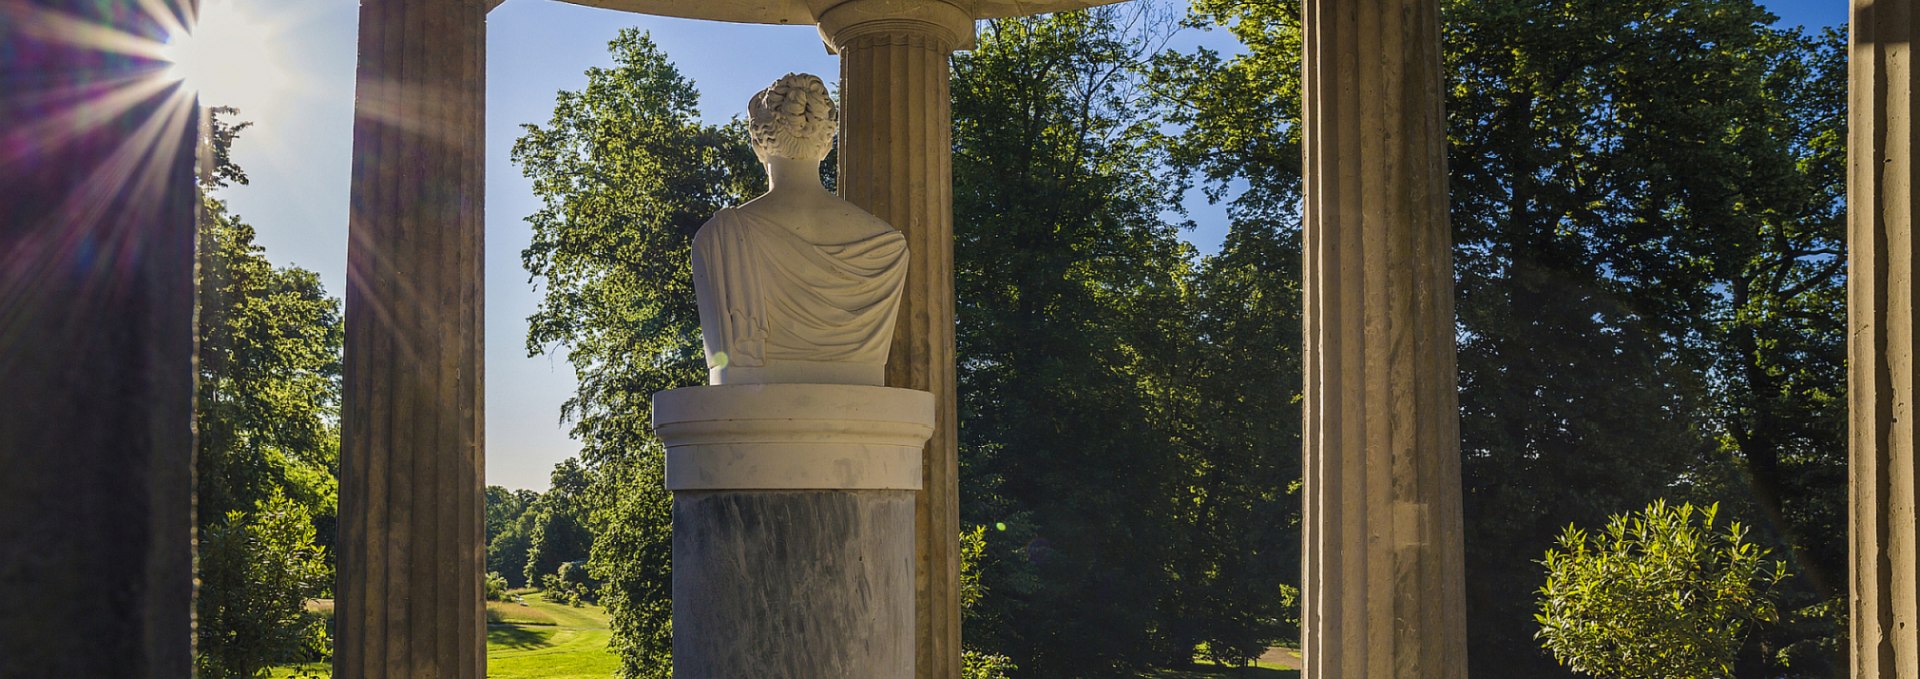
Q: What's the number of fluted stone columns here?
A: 5